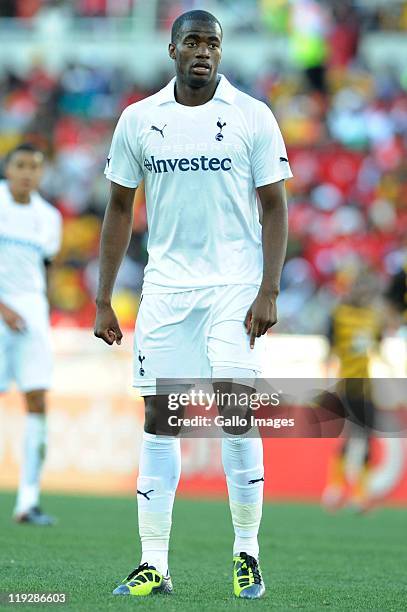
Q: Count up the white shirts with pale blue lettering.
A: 1